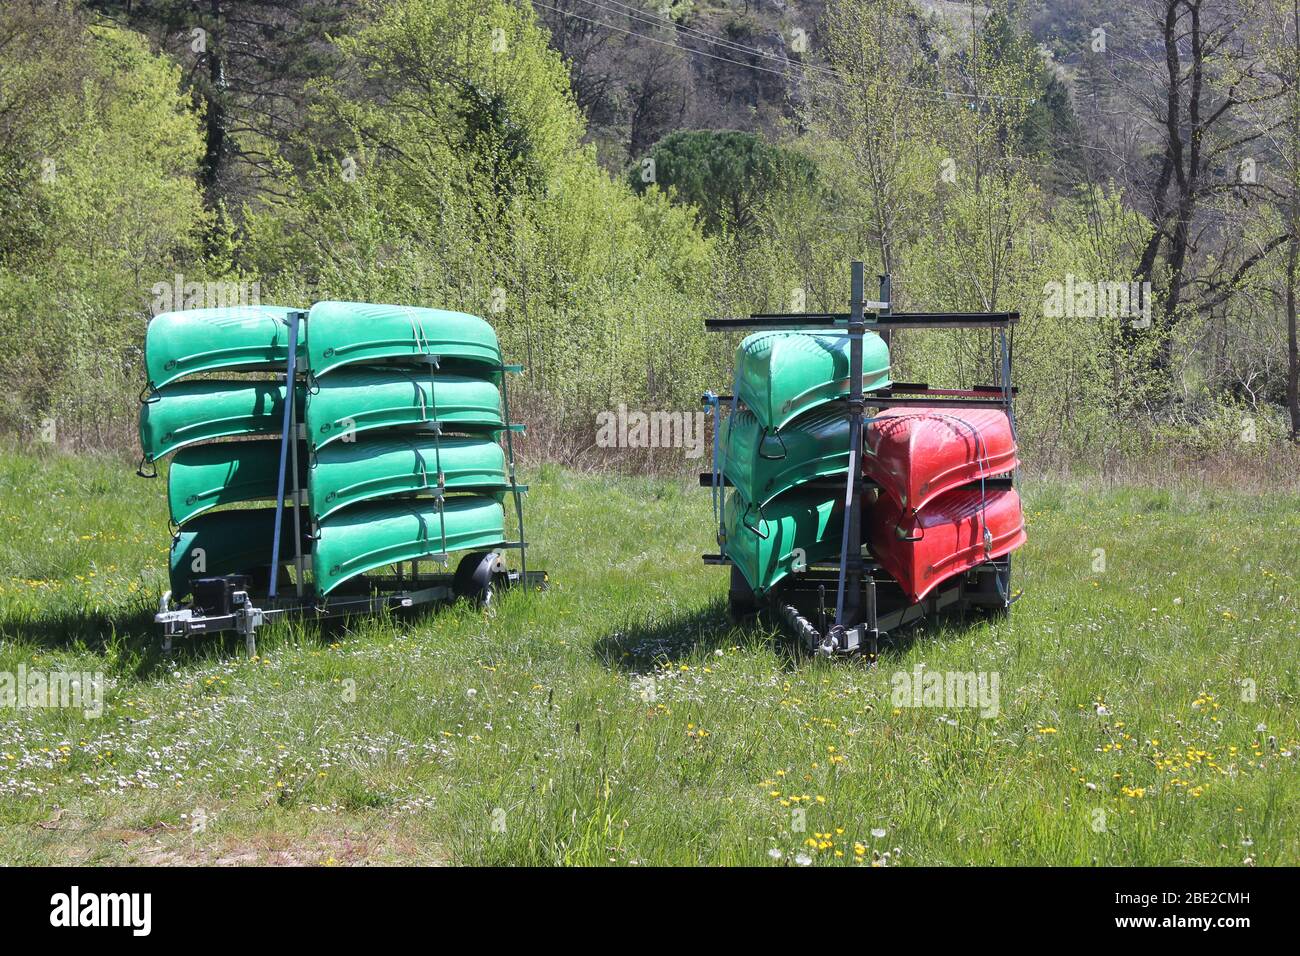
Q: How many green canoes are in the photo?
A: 11